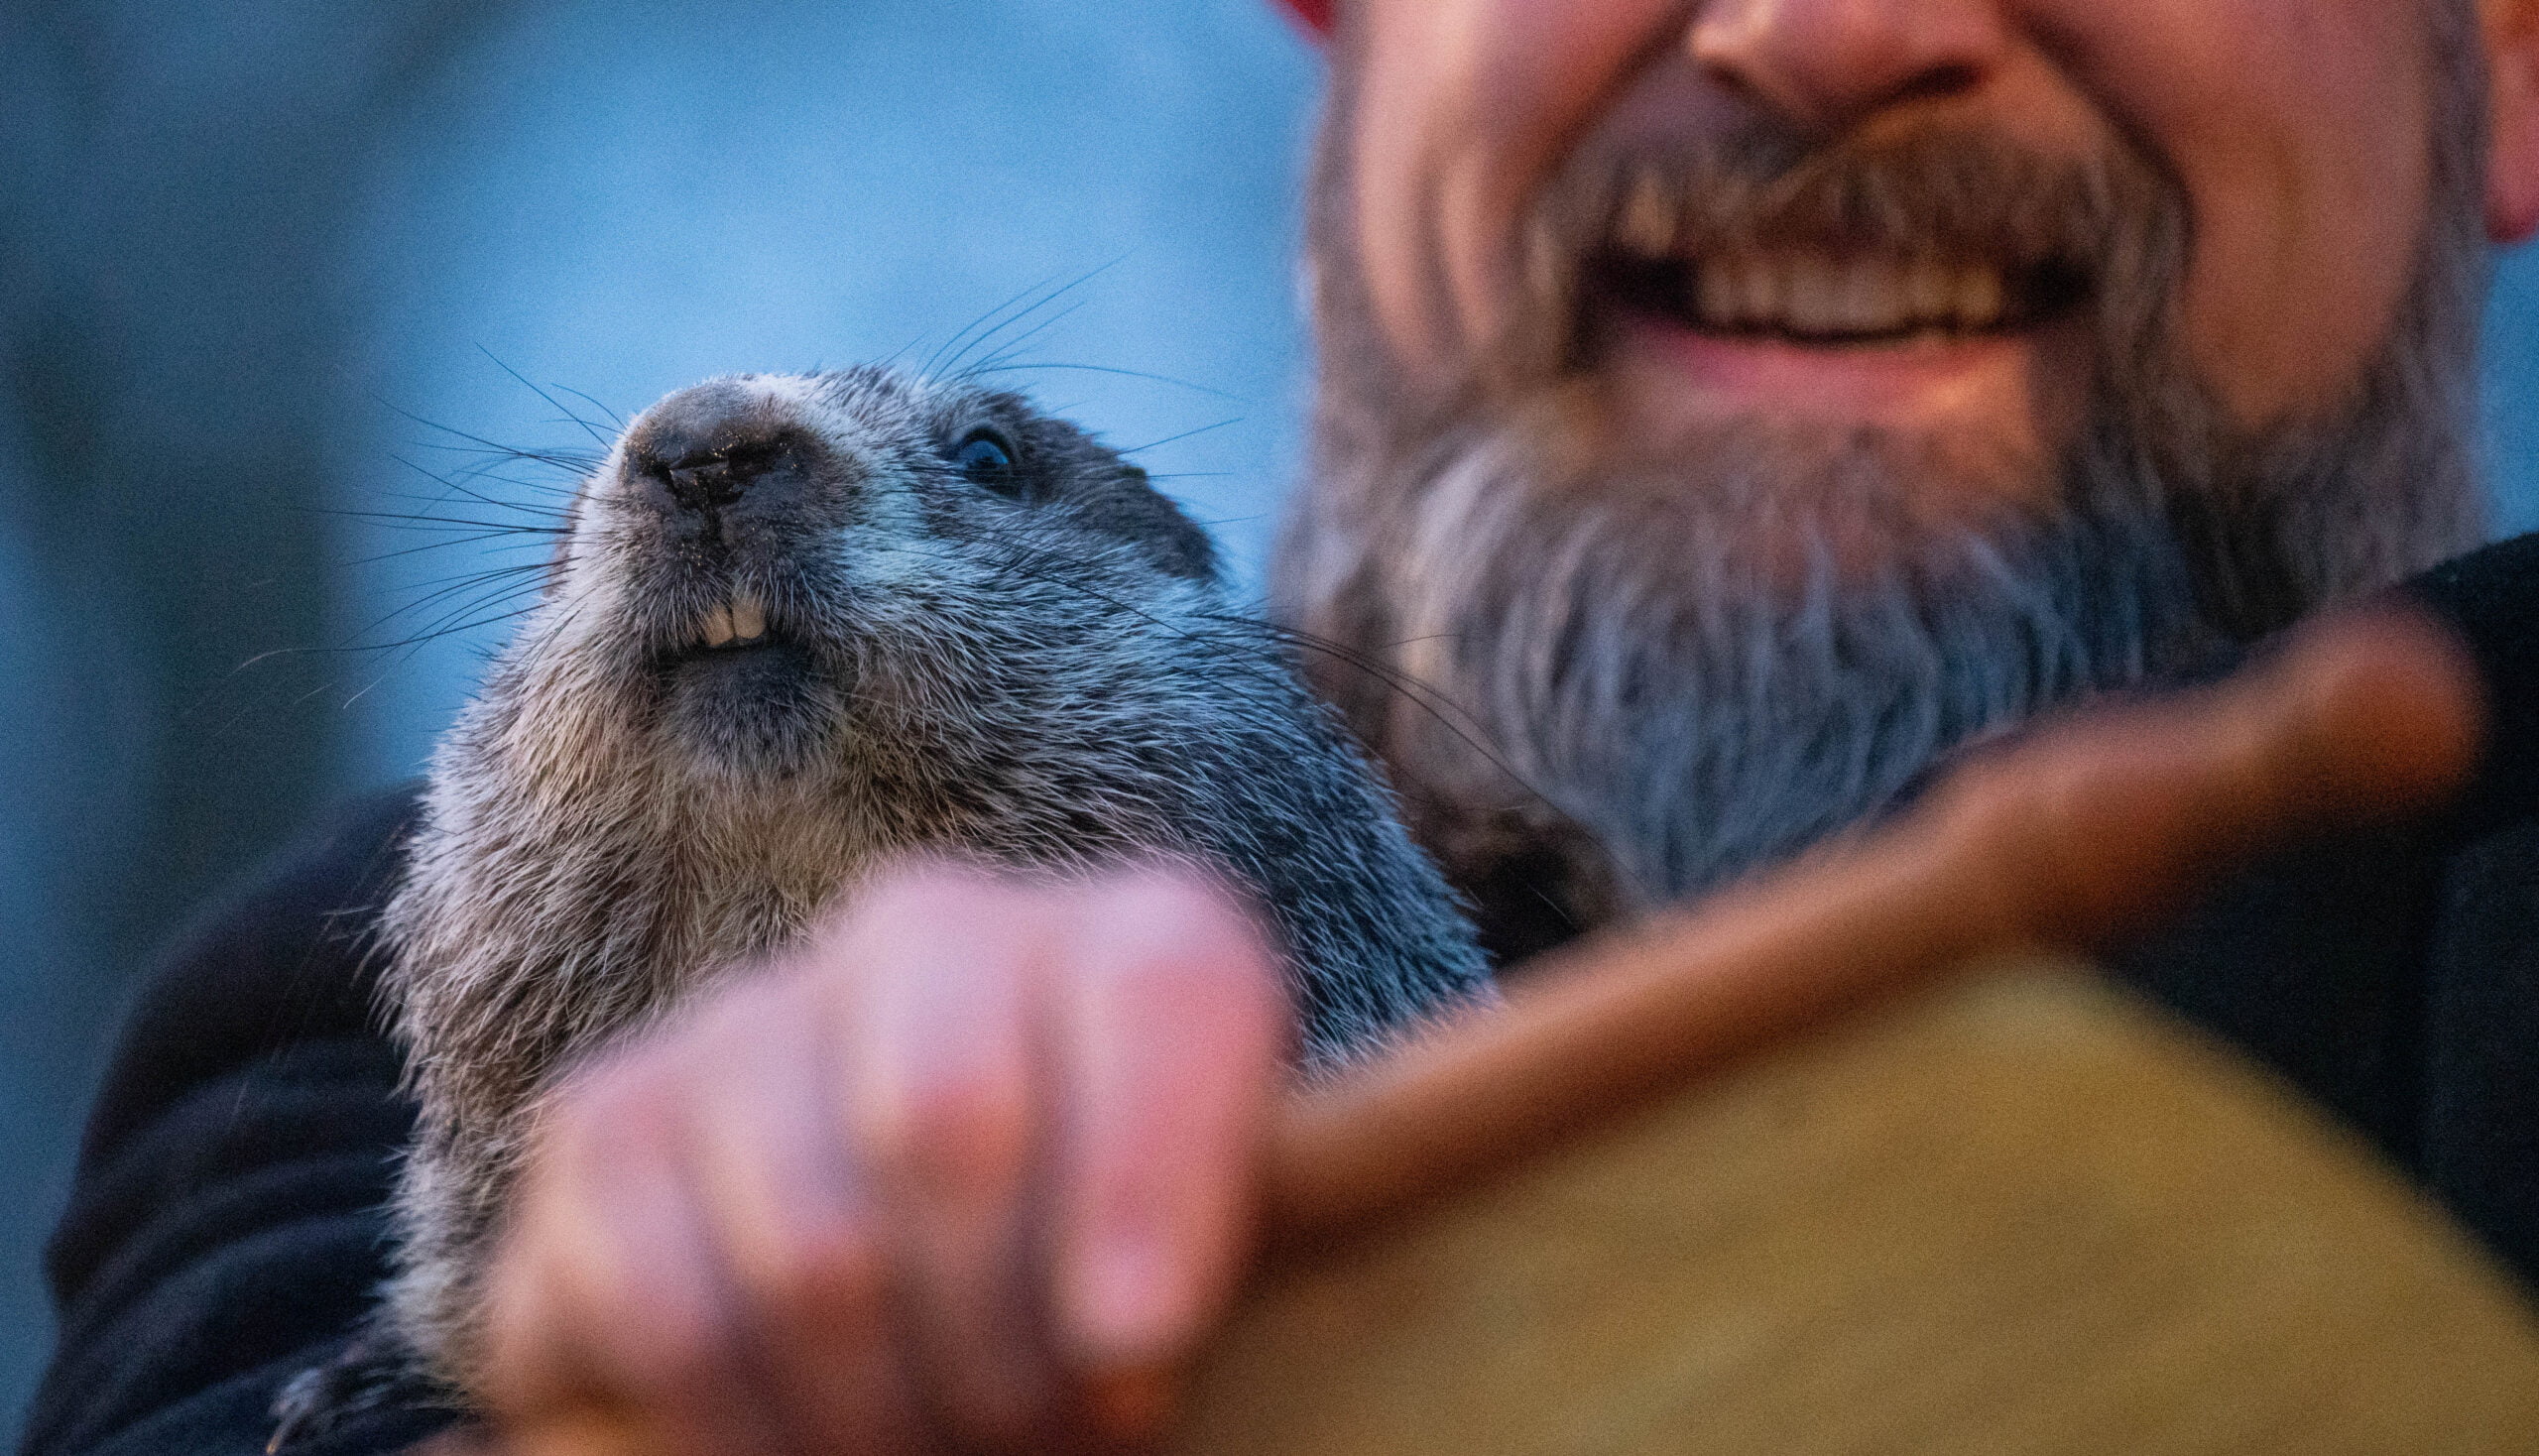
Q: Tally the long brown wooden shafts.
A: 1